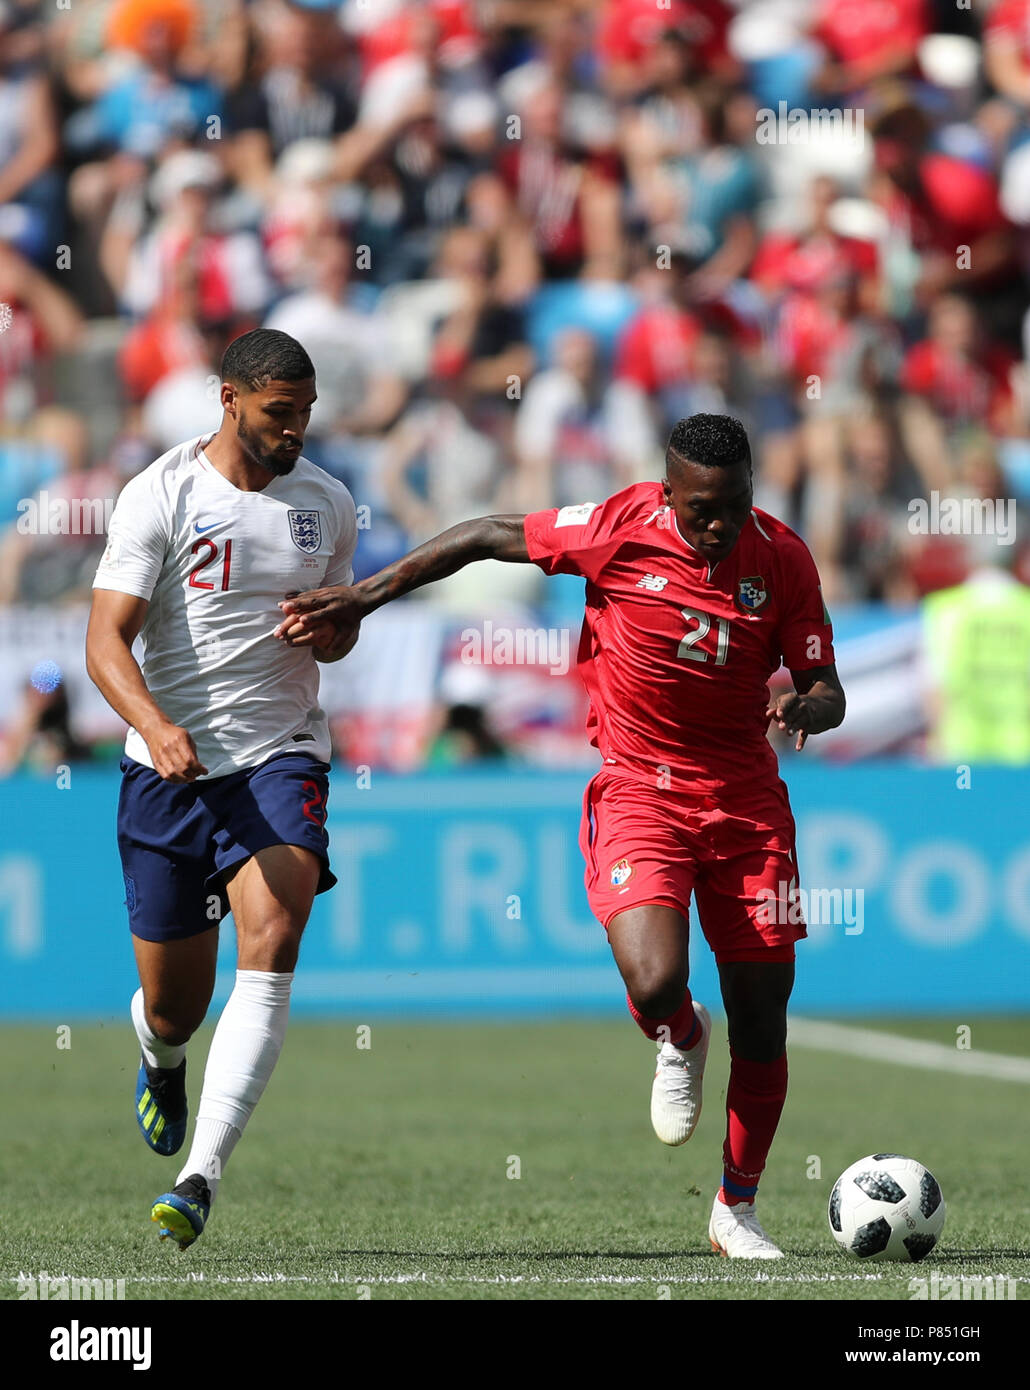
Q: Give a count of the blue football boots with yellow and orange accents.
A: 2